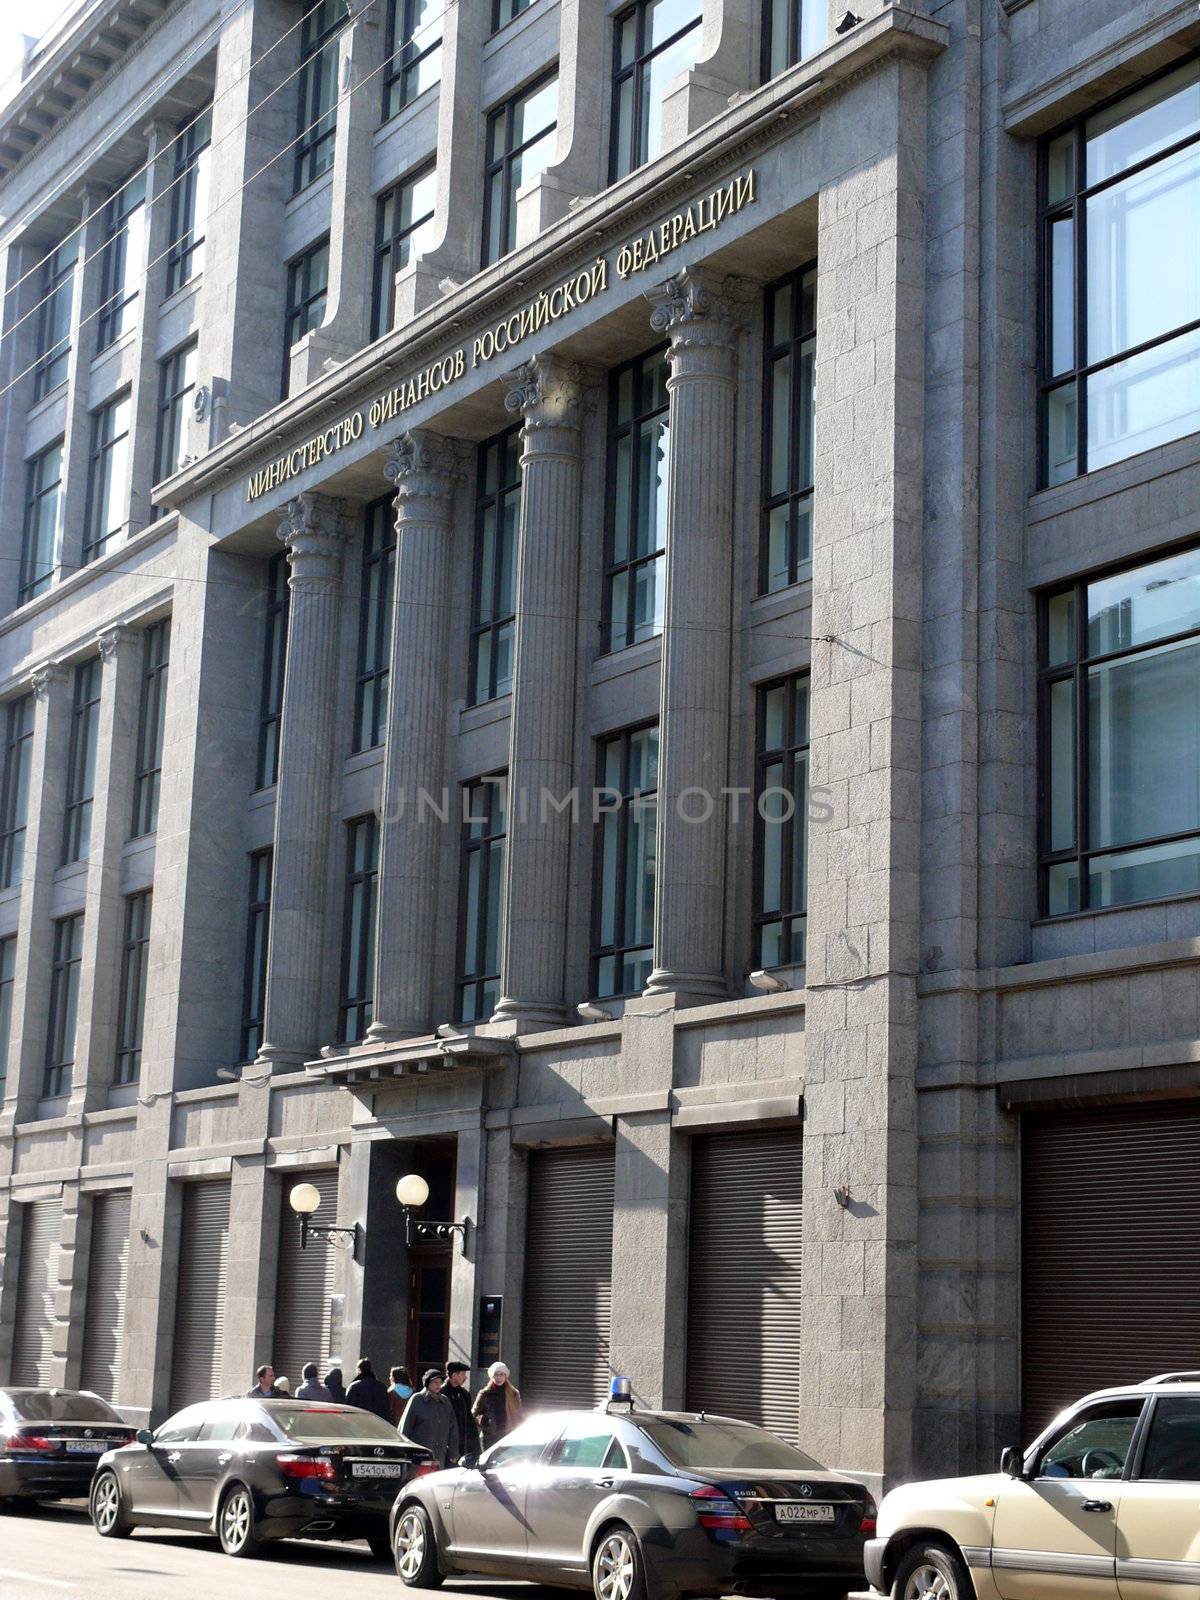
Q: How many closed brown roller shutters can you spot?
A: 7